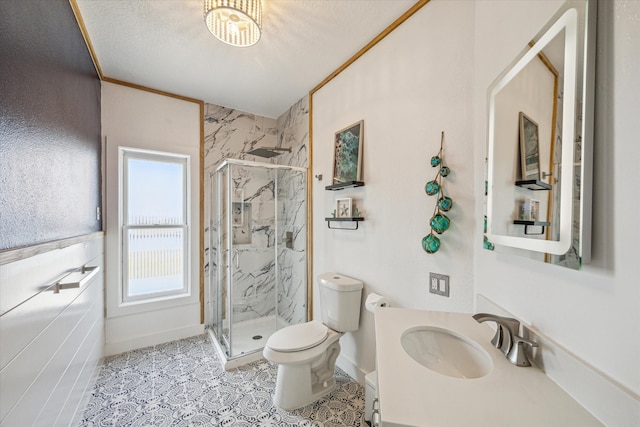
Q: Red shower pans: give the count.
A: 0